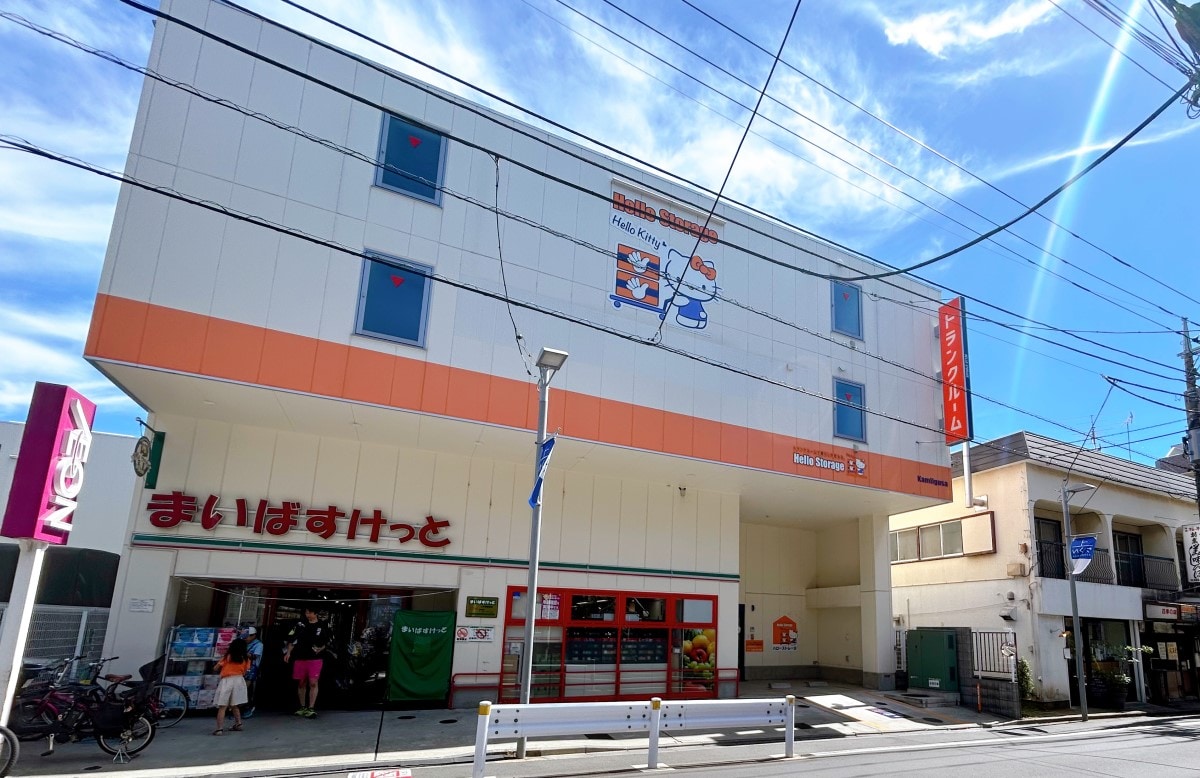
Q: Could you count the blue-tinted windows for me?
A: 4